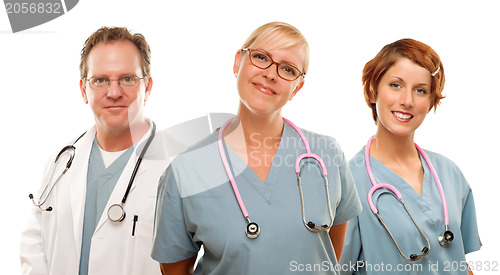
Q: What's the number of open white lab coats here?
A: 1